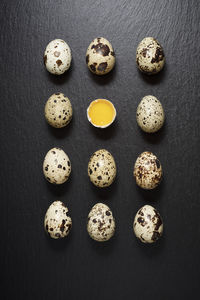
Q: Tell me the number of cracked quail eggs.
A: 1